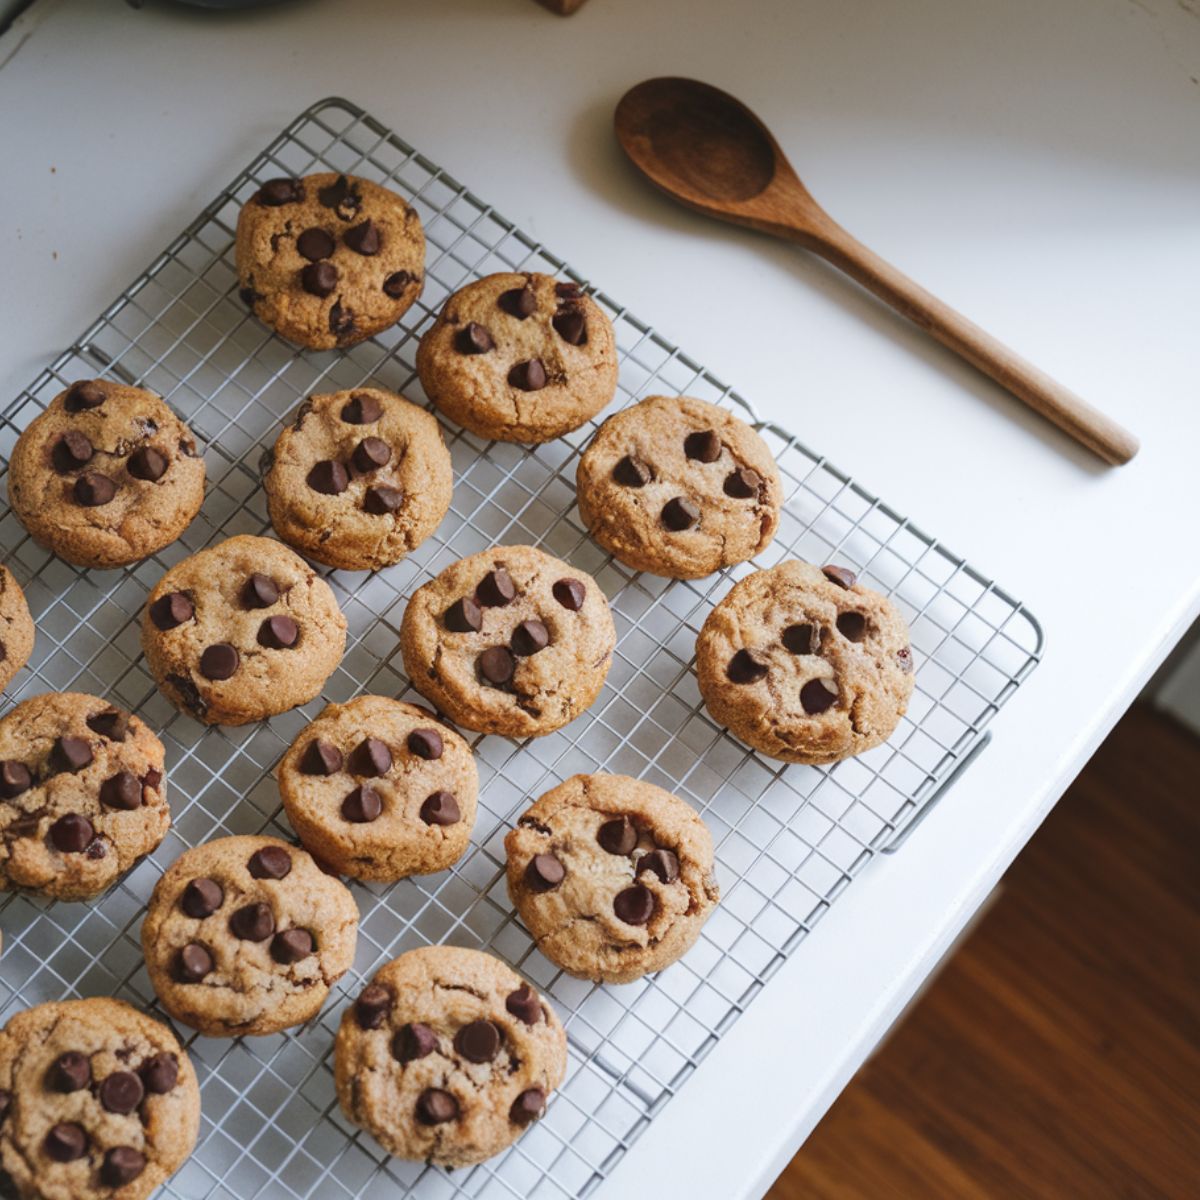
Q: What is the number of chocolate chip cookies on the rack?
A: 15